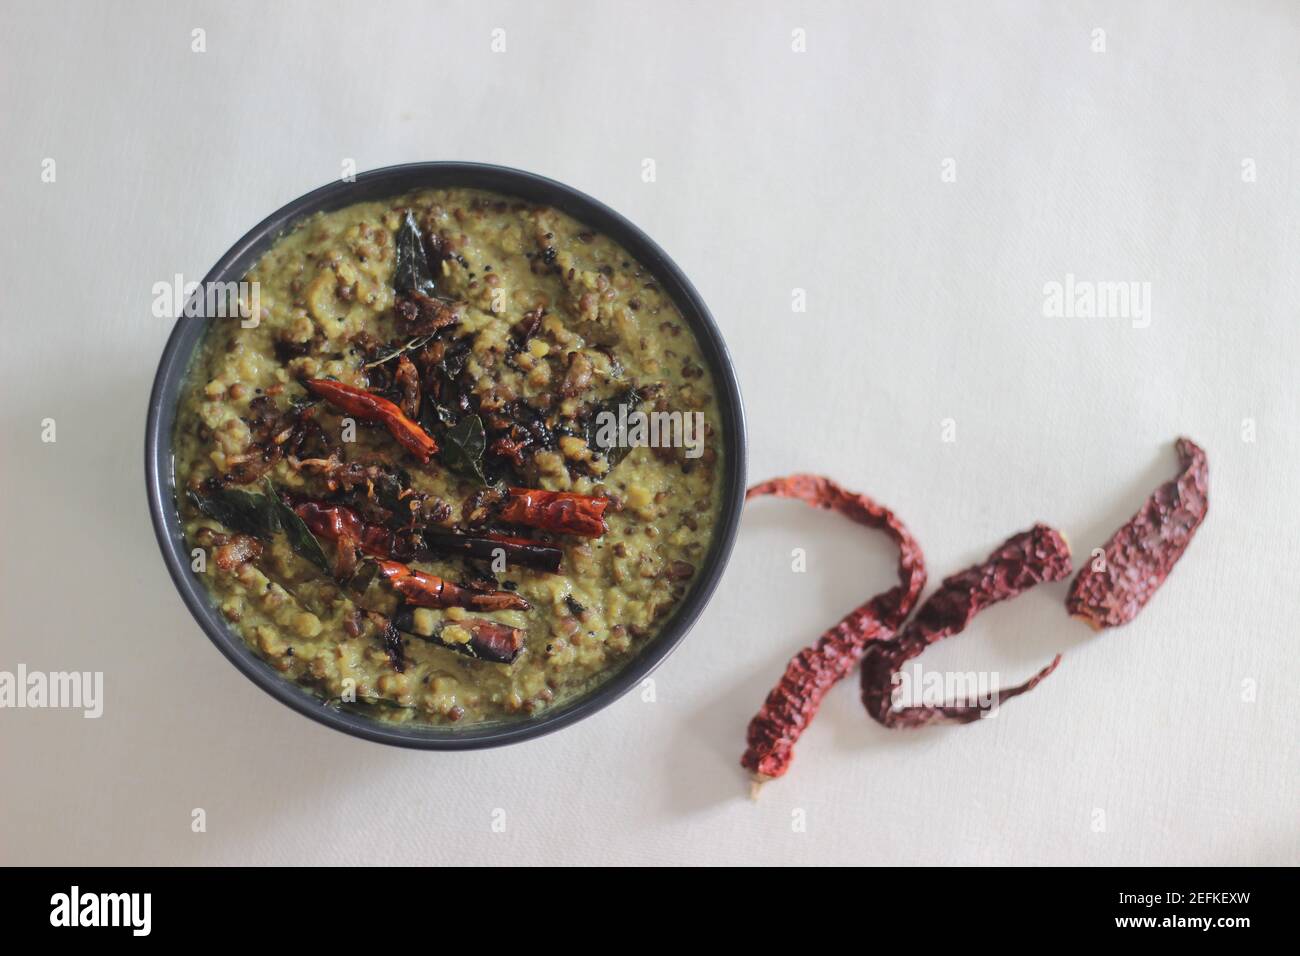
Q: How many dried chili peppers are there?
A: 3